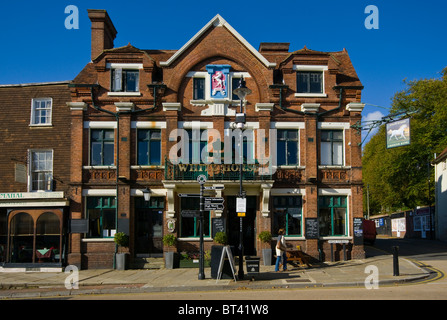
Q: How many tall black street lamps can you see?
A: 1